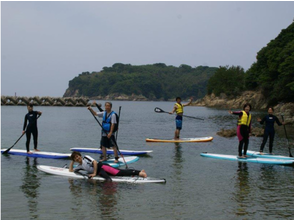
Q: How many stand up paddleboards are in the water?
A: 7